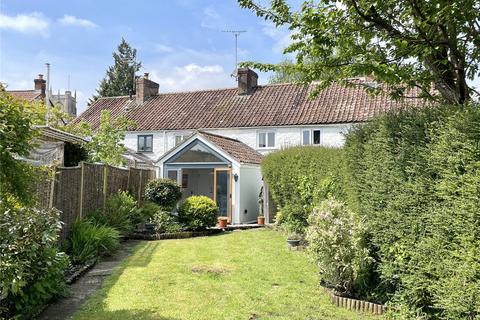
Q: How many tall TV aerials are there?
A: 1